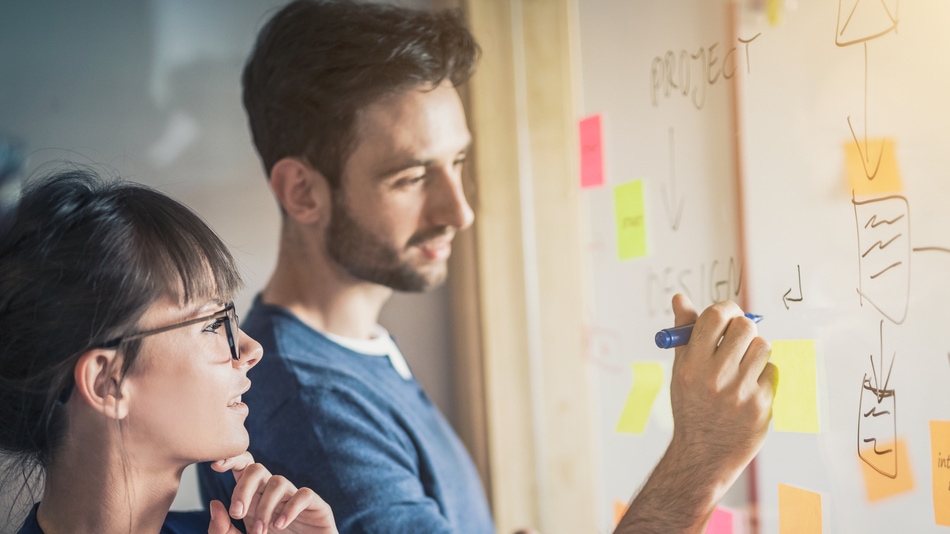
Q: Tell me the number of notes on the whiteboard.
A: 11